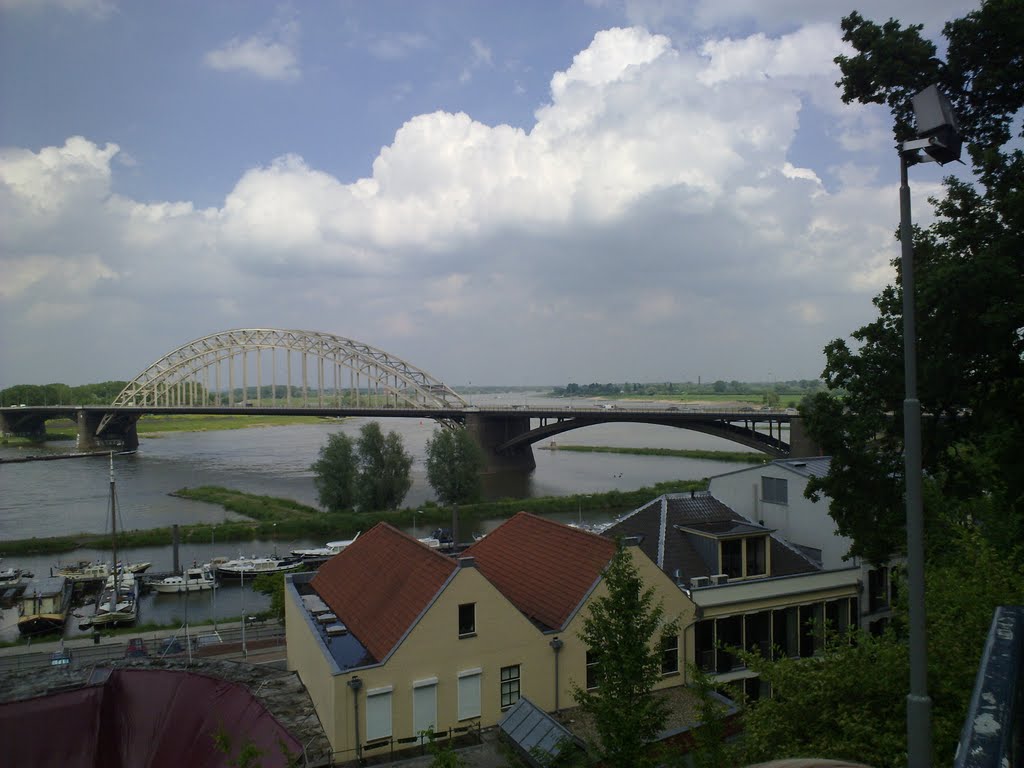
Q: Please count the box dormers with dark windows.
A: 1